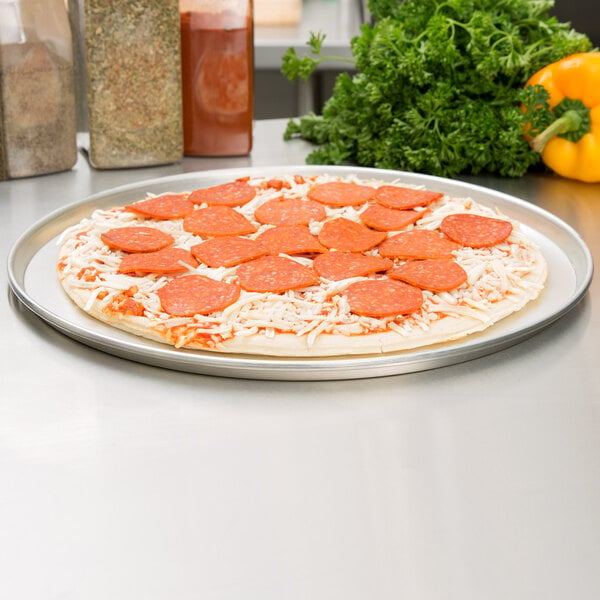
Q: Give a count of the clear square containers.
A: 3